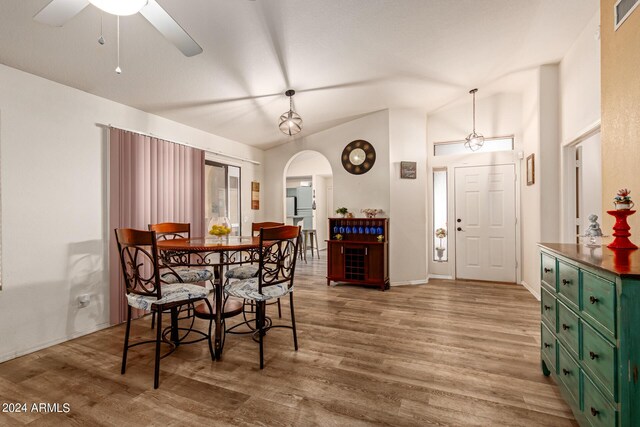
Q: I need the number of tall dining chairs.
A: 4